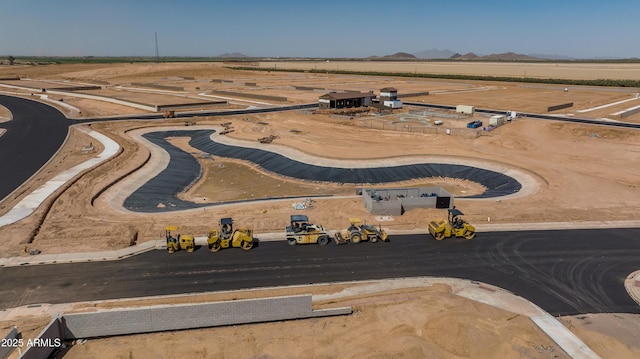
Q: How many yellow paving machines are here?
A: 5